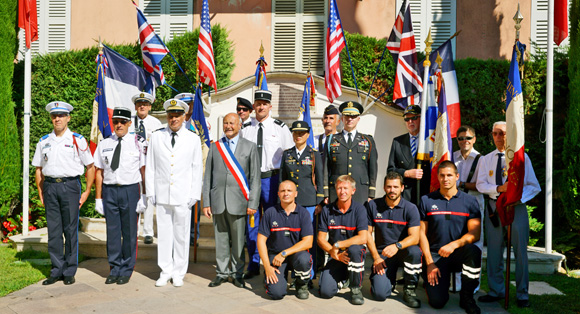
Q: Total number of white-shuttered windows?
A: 5